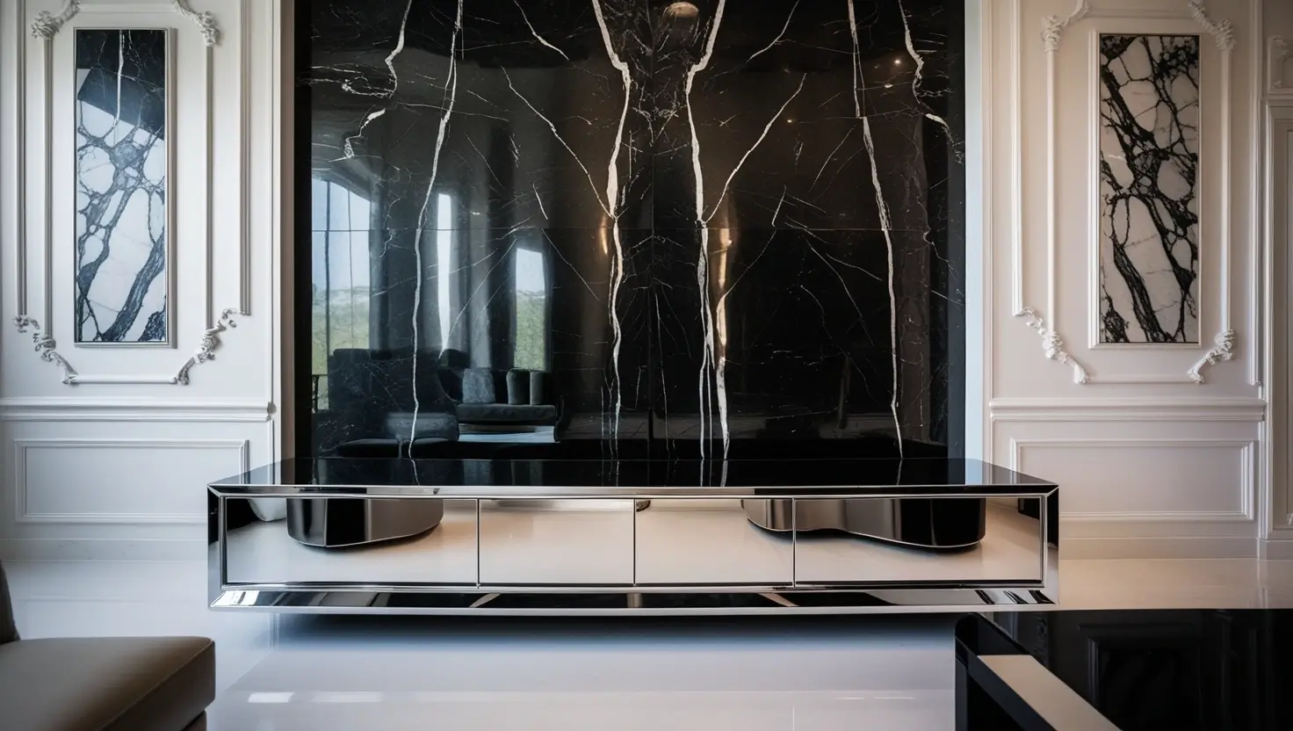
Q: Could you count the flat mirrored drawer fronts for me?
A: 4